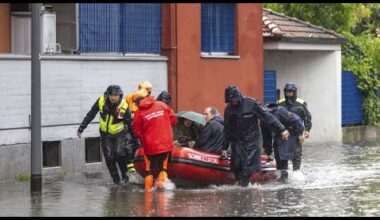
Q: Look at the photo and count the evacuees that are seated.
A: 2